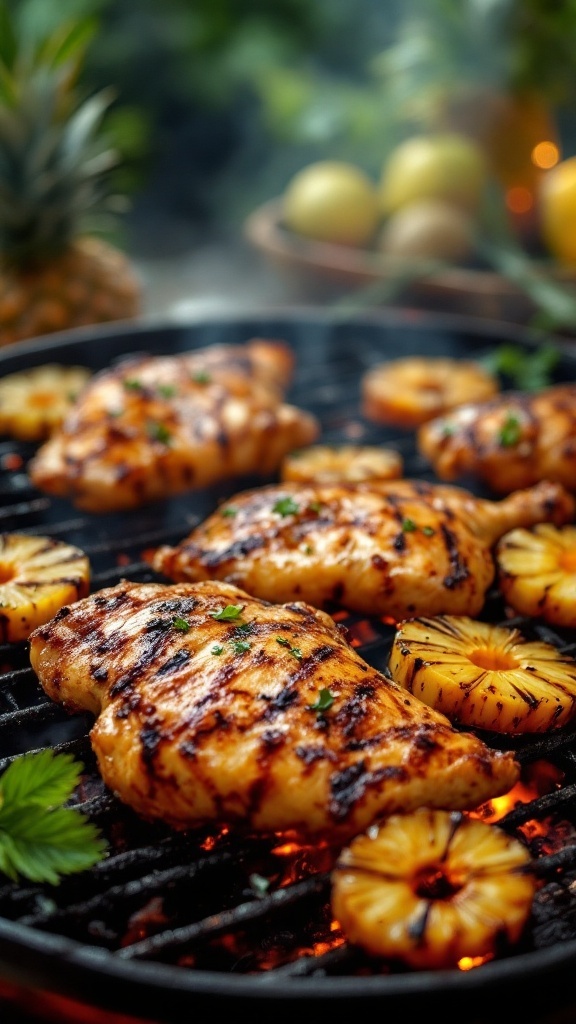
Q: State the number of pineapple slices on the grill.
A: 7